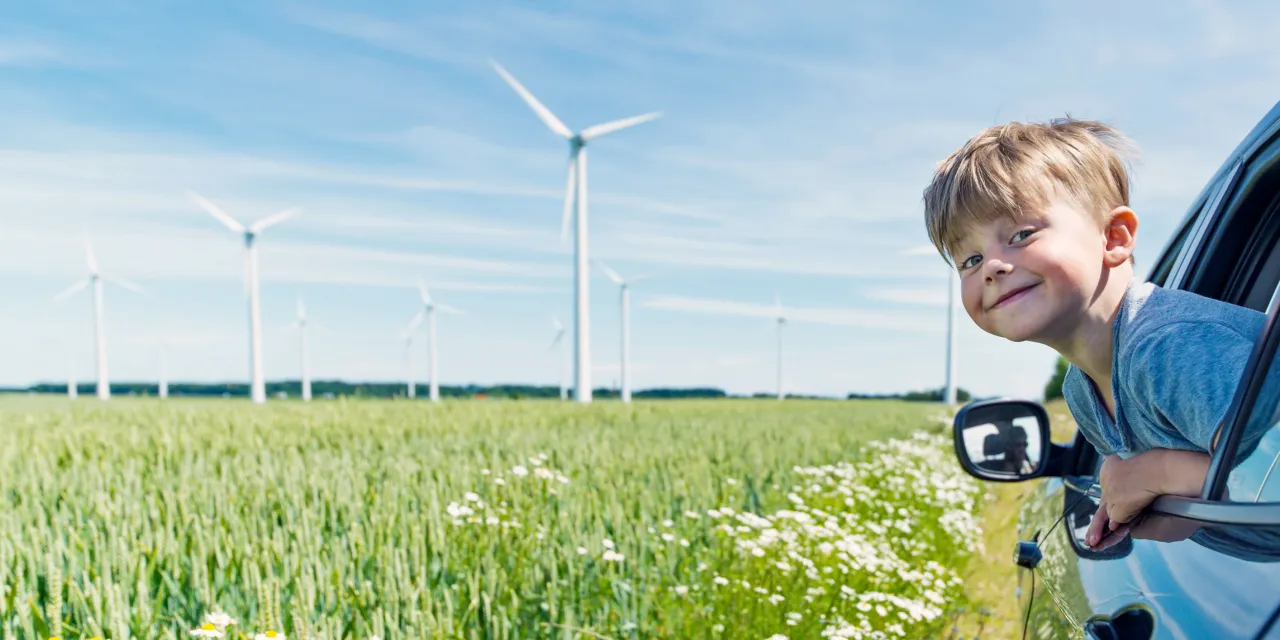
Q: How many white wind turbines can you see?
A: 12